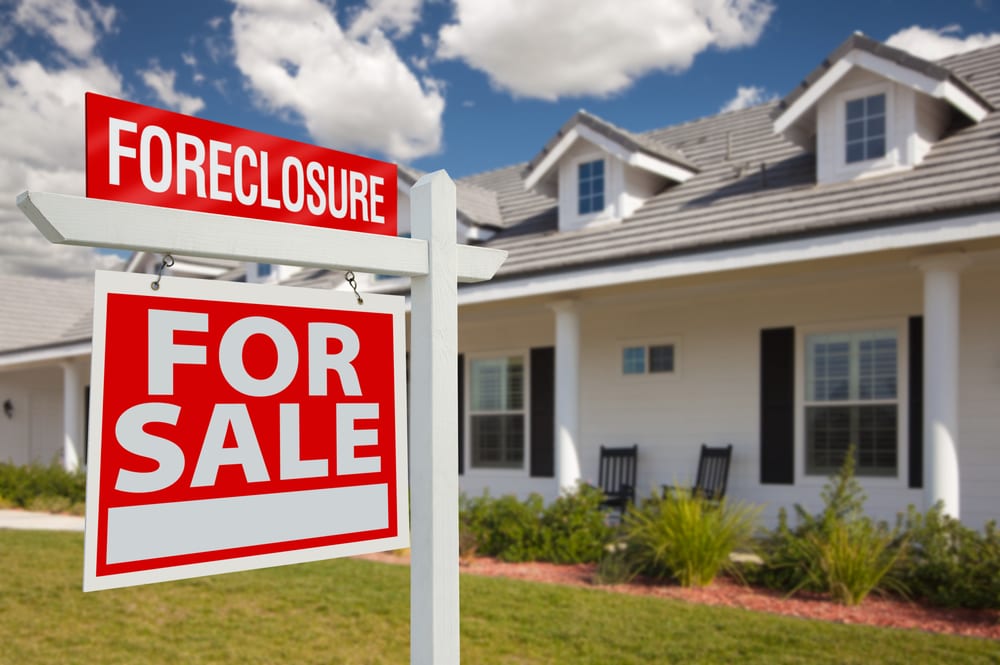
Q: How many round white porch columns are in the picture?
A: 3